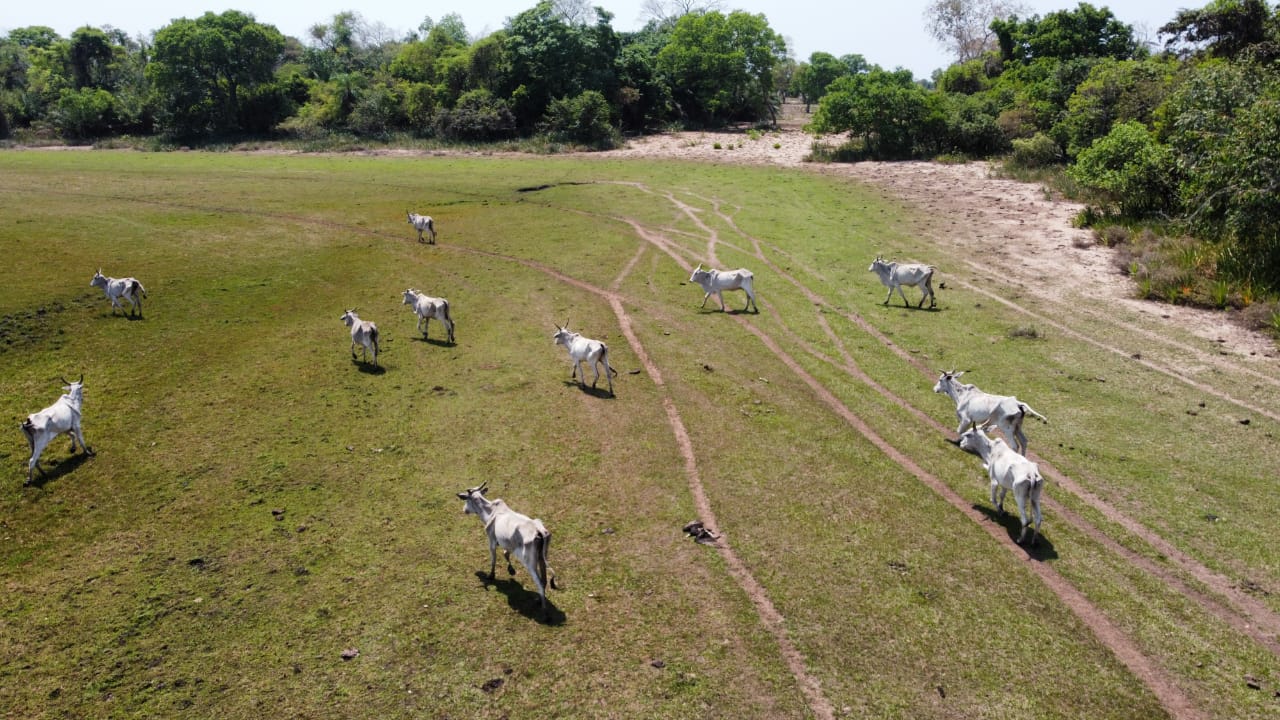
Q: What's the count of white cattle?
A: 11